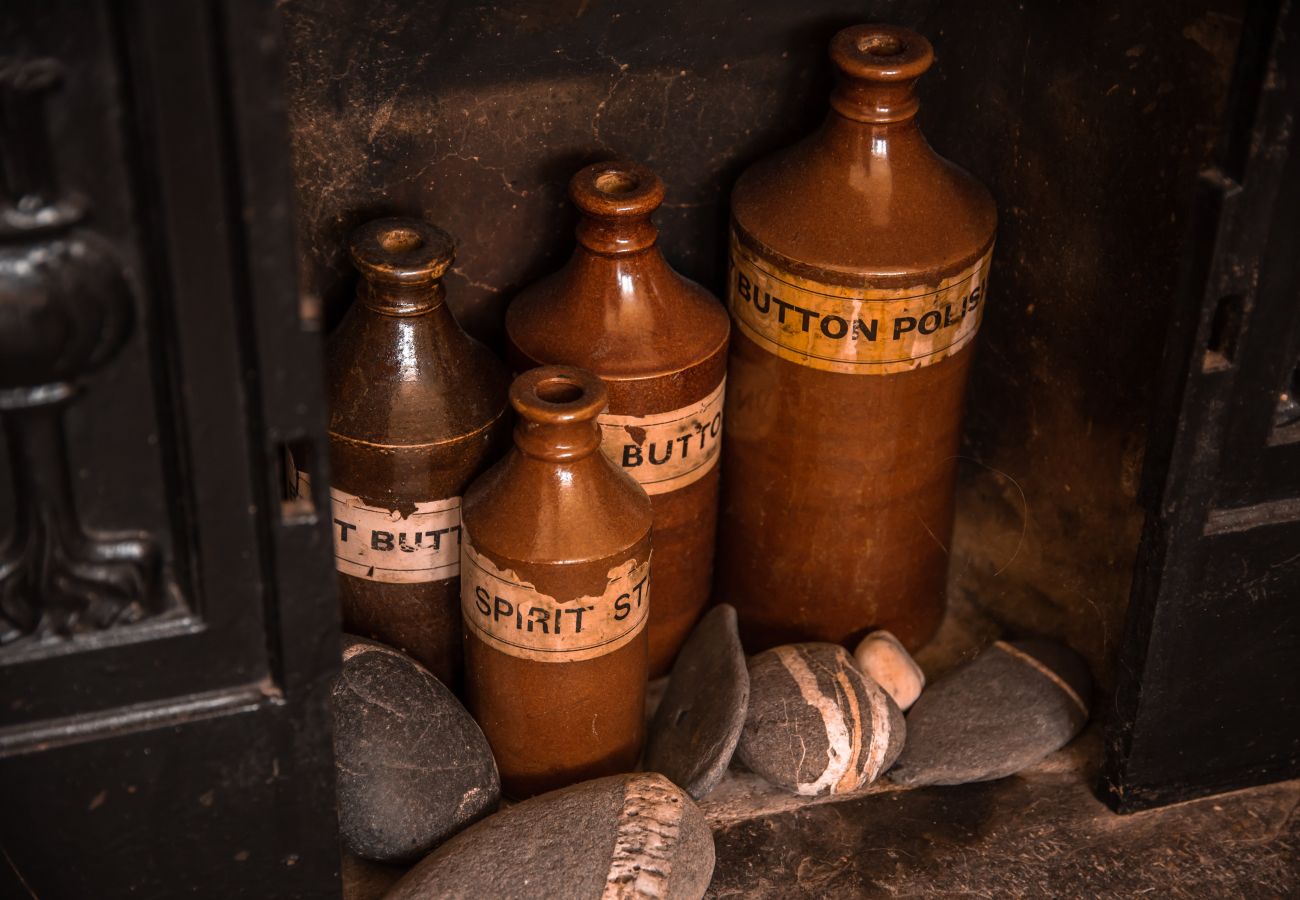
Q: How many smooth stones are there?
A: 6